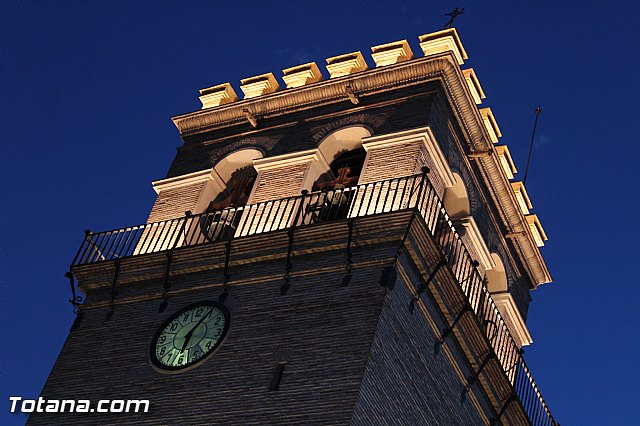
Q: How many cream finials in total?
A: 11